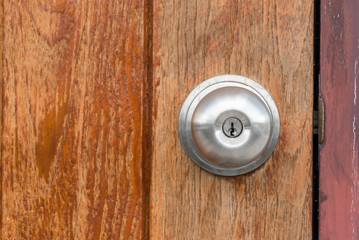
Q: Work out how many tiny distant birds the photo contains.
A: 0